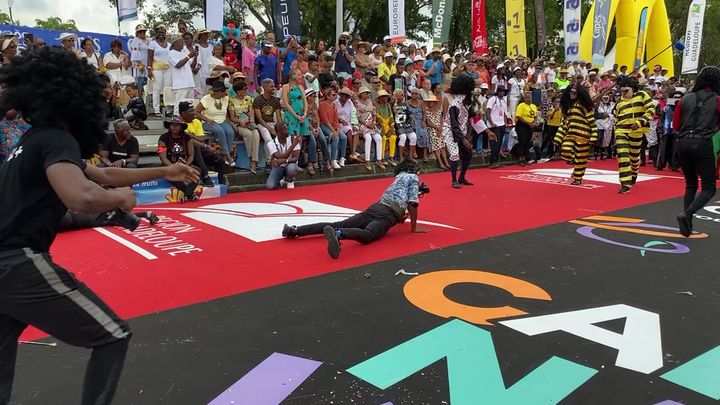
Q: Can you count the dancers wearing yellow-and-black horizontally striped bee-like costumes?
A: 2